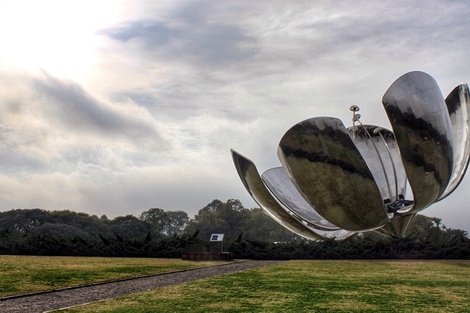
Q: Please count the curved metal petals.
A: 6